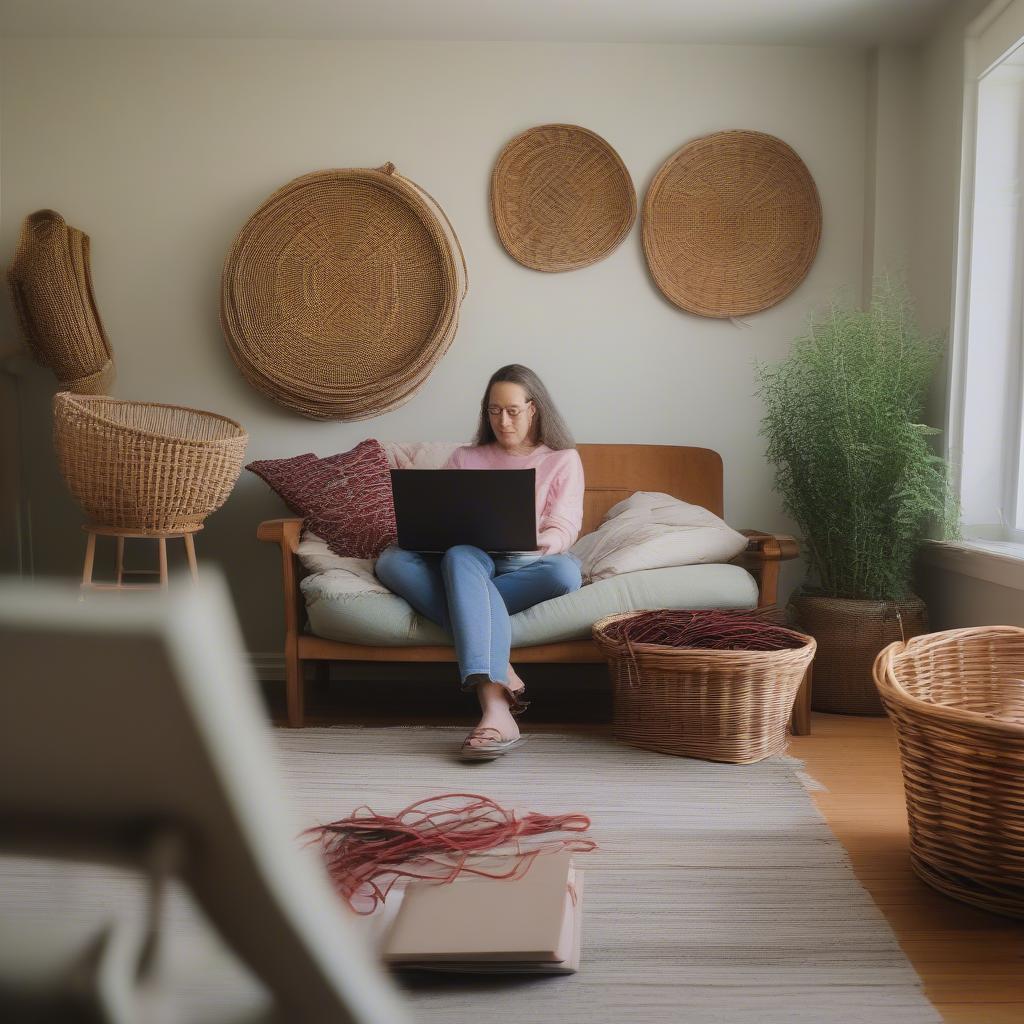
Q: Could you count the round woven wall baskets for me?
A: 3